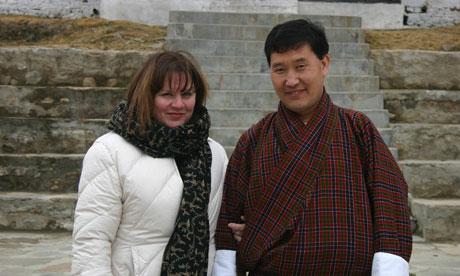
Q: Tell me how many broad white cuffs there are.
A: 2